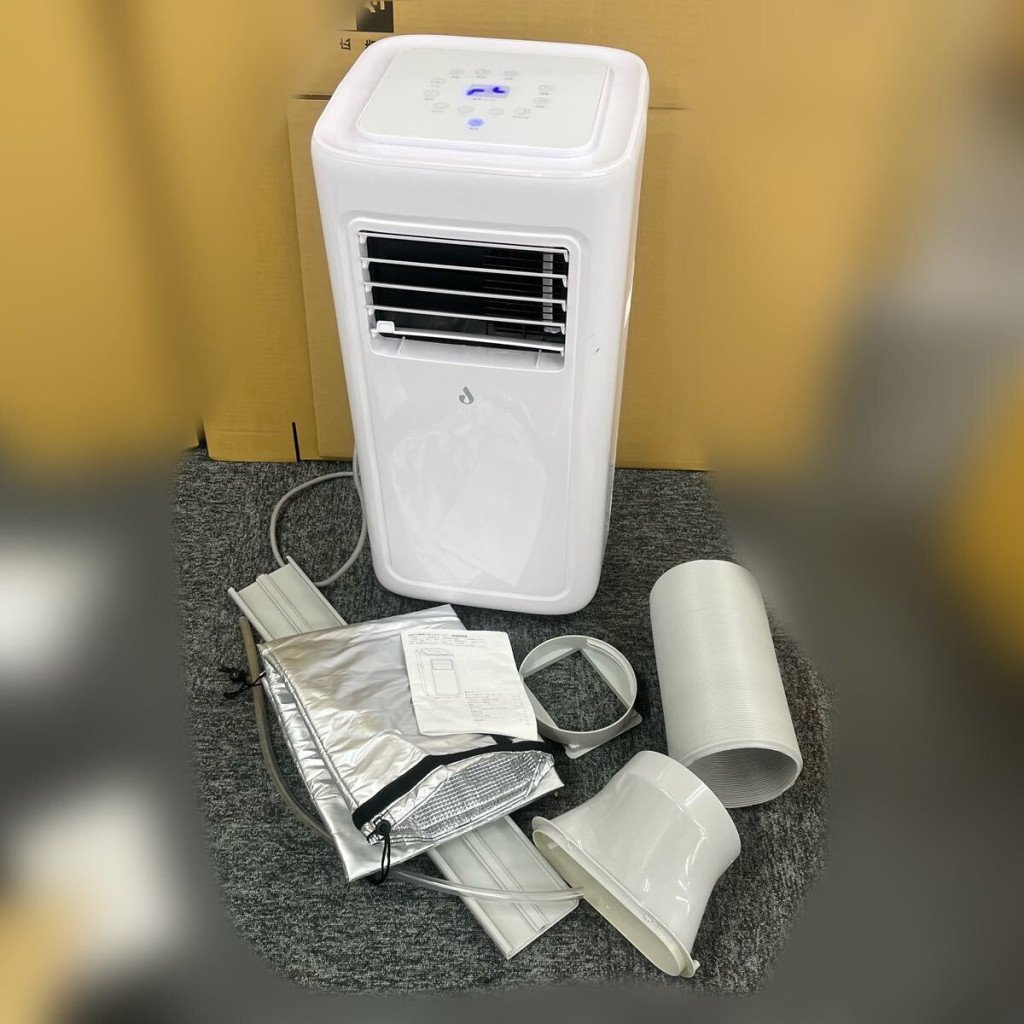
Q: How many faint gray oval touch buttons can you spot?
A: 11